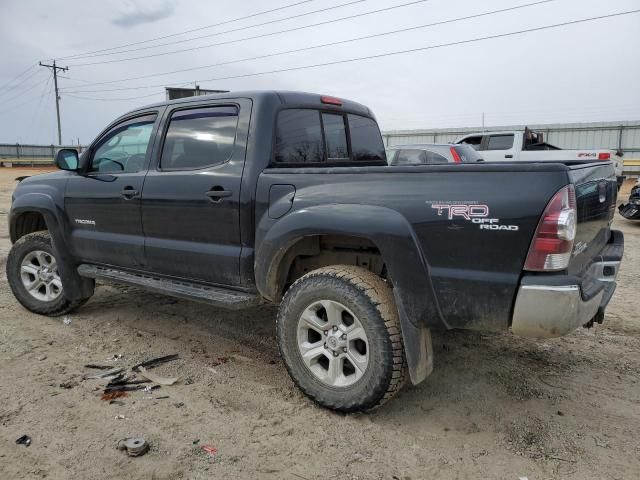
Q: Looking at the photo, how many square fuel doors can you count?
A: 1